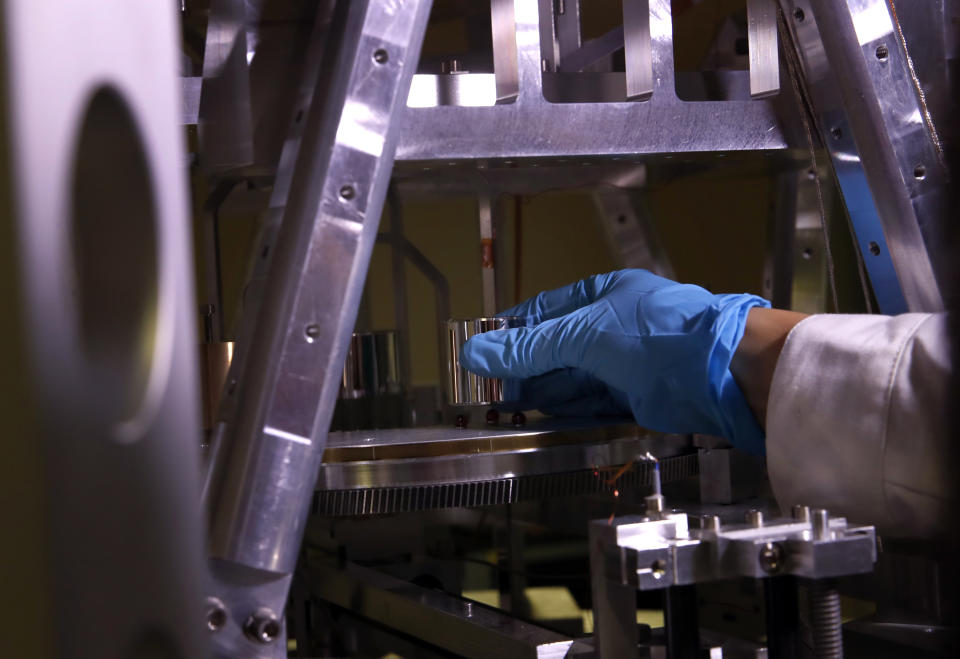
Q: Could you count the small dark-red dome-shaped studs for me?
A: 3